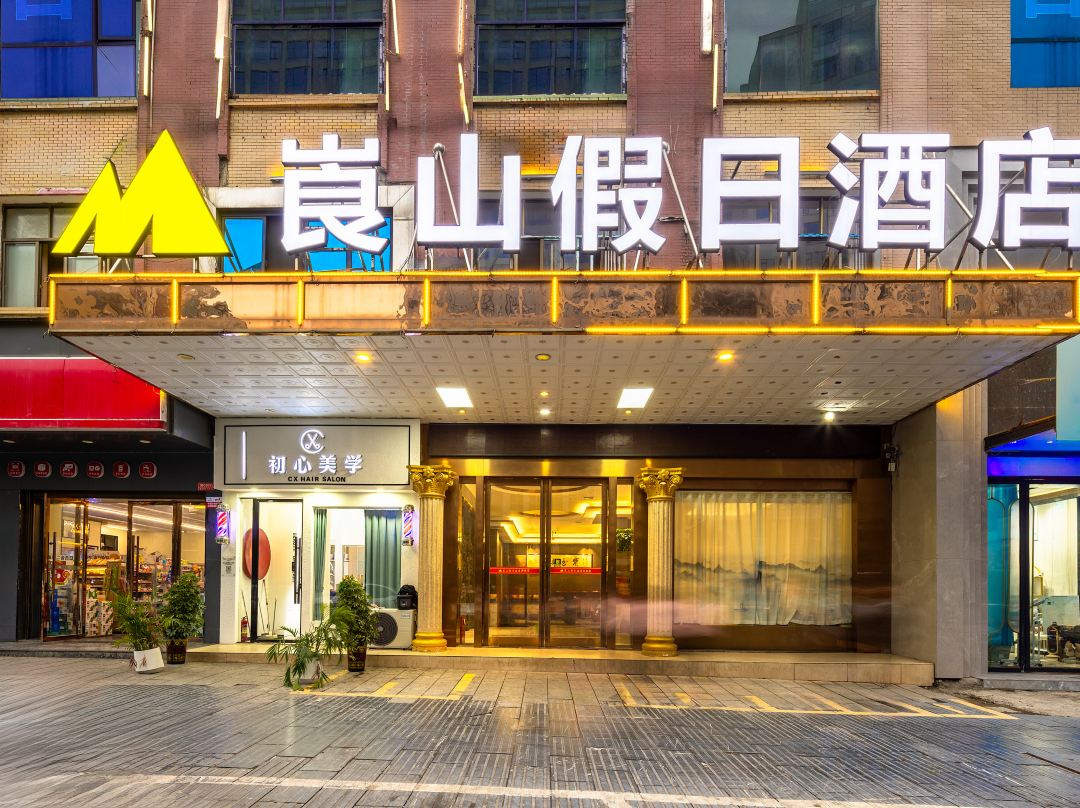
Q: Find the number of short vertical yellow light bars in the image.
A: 9